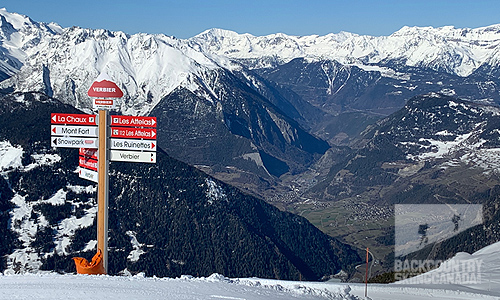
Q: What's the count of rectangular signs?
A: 11